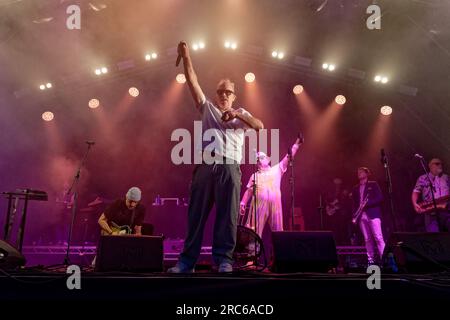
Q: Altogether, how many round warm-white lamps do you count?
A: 8